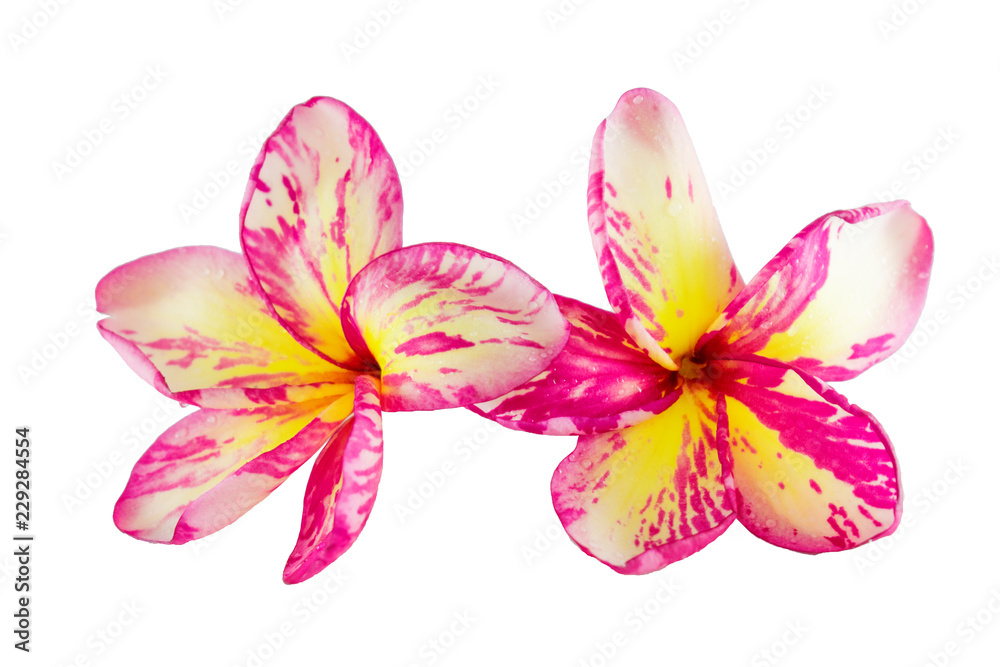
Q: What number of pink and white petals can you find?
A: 10